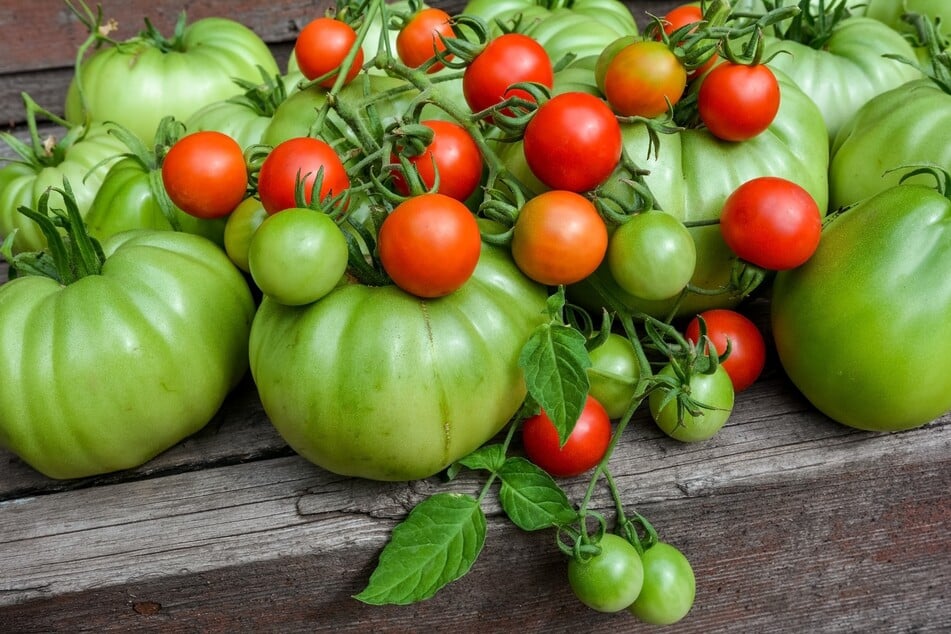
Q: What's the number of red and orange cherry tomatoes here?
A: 15